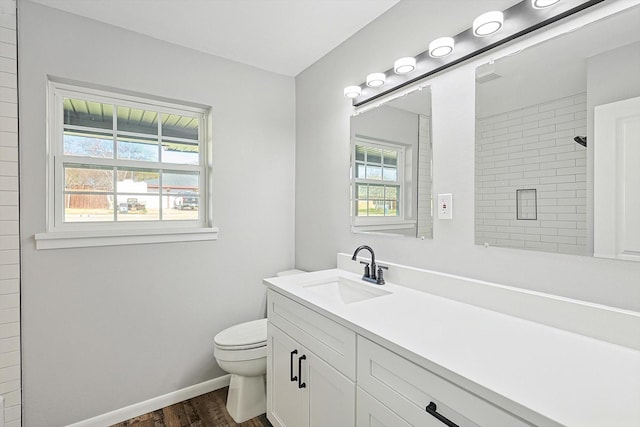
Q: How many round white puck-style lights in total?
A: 6